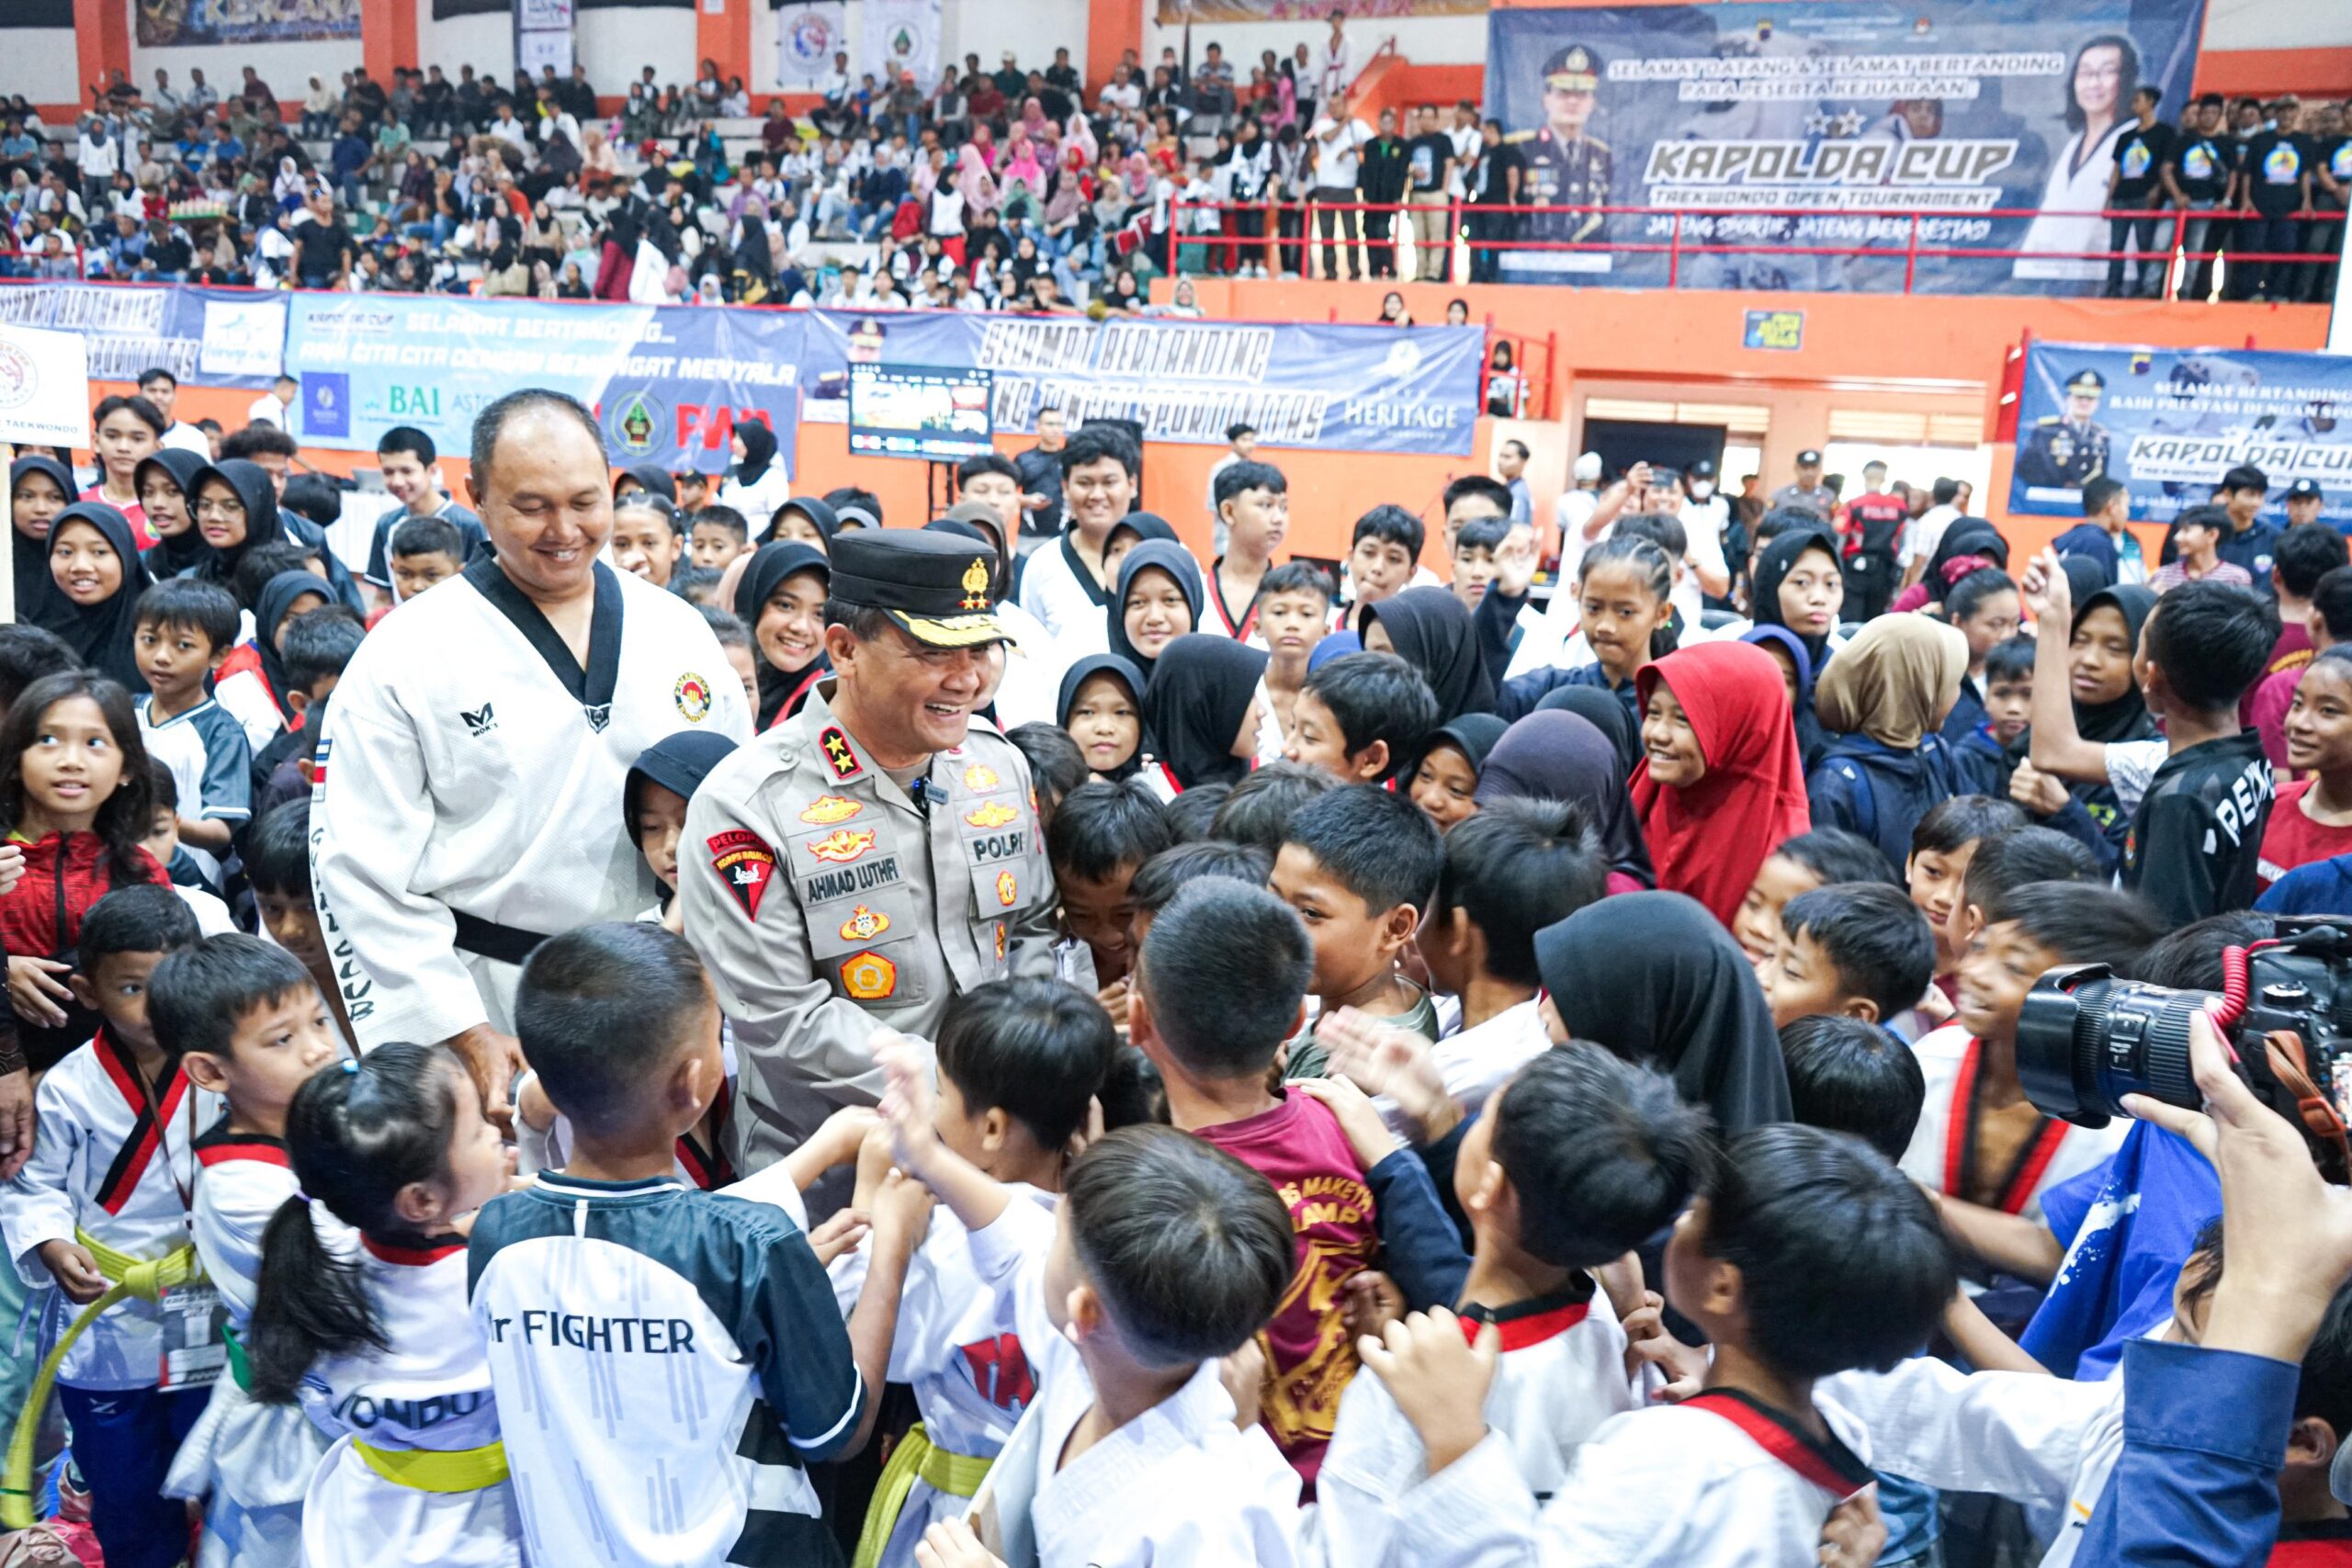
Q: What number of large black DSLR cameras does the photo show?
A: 1